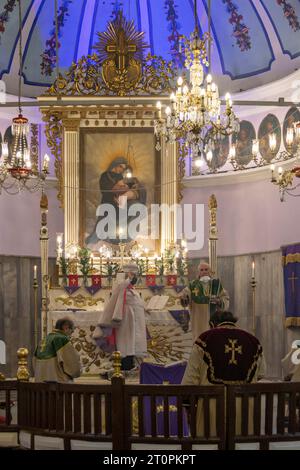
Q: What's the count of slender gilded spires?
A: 2